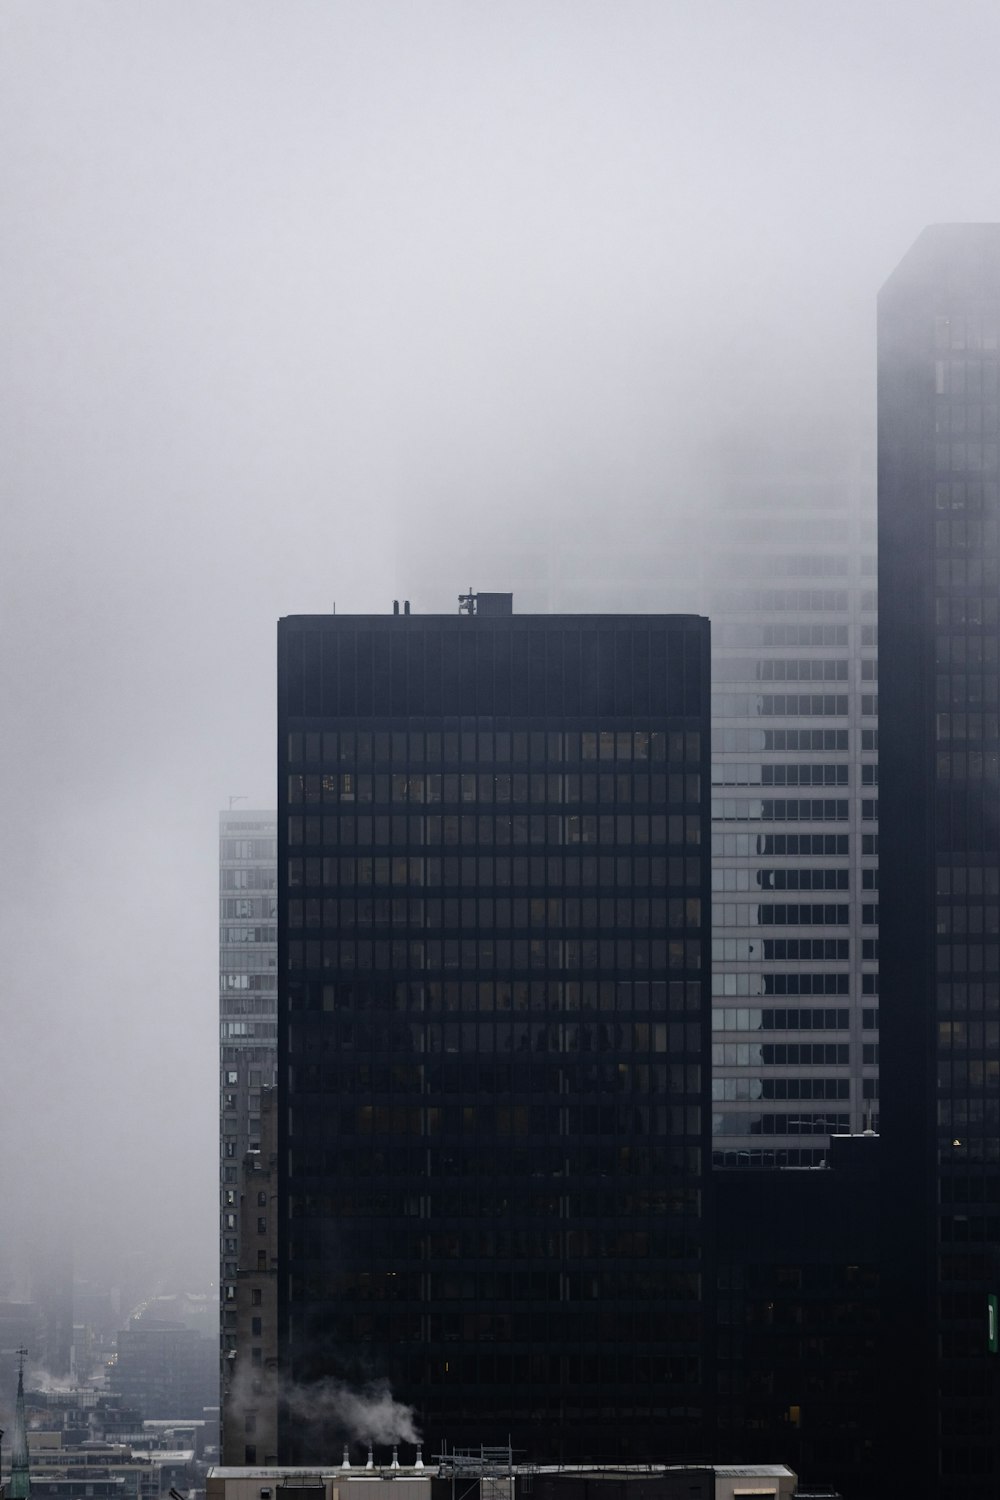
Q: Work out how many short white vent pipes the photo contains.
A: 4